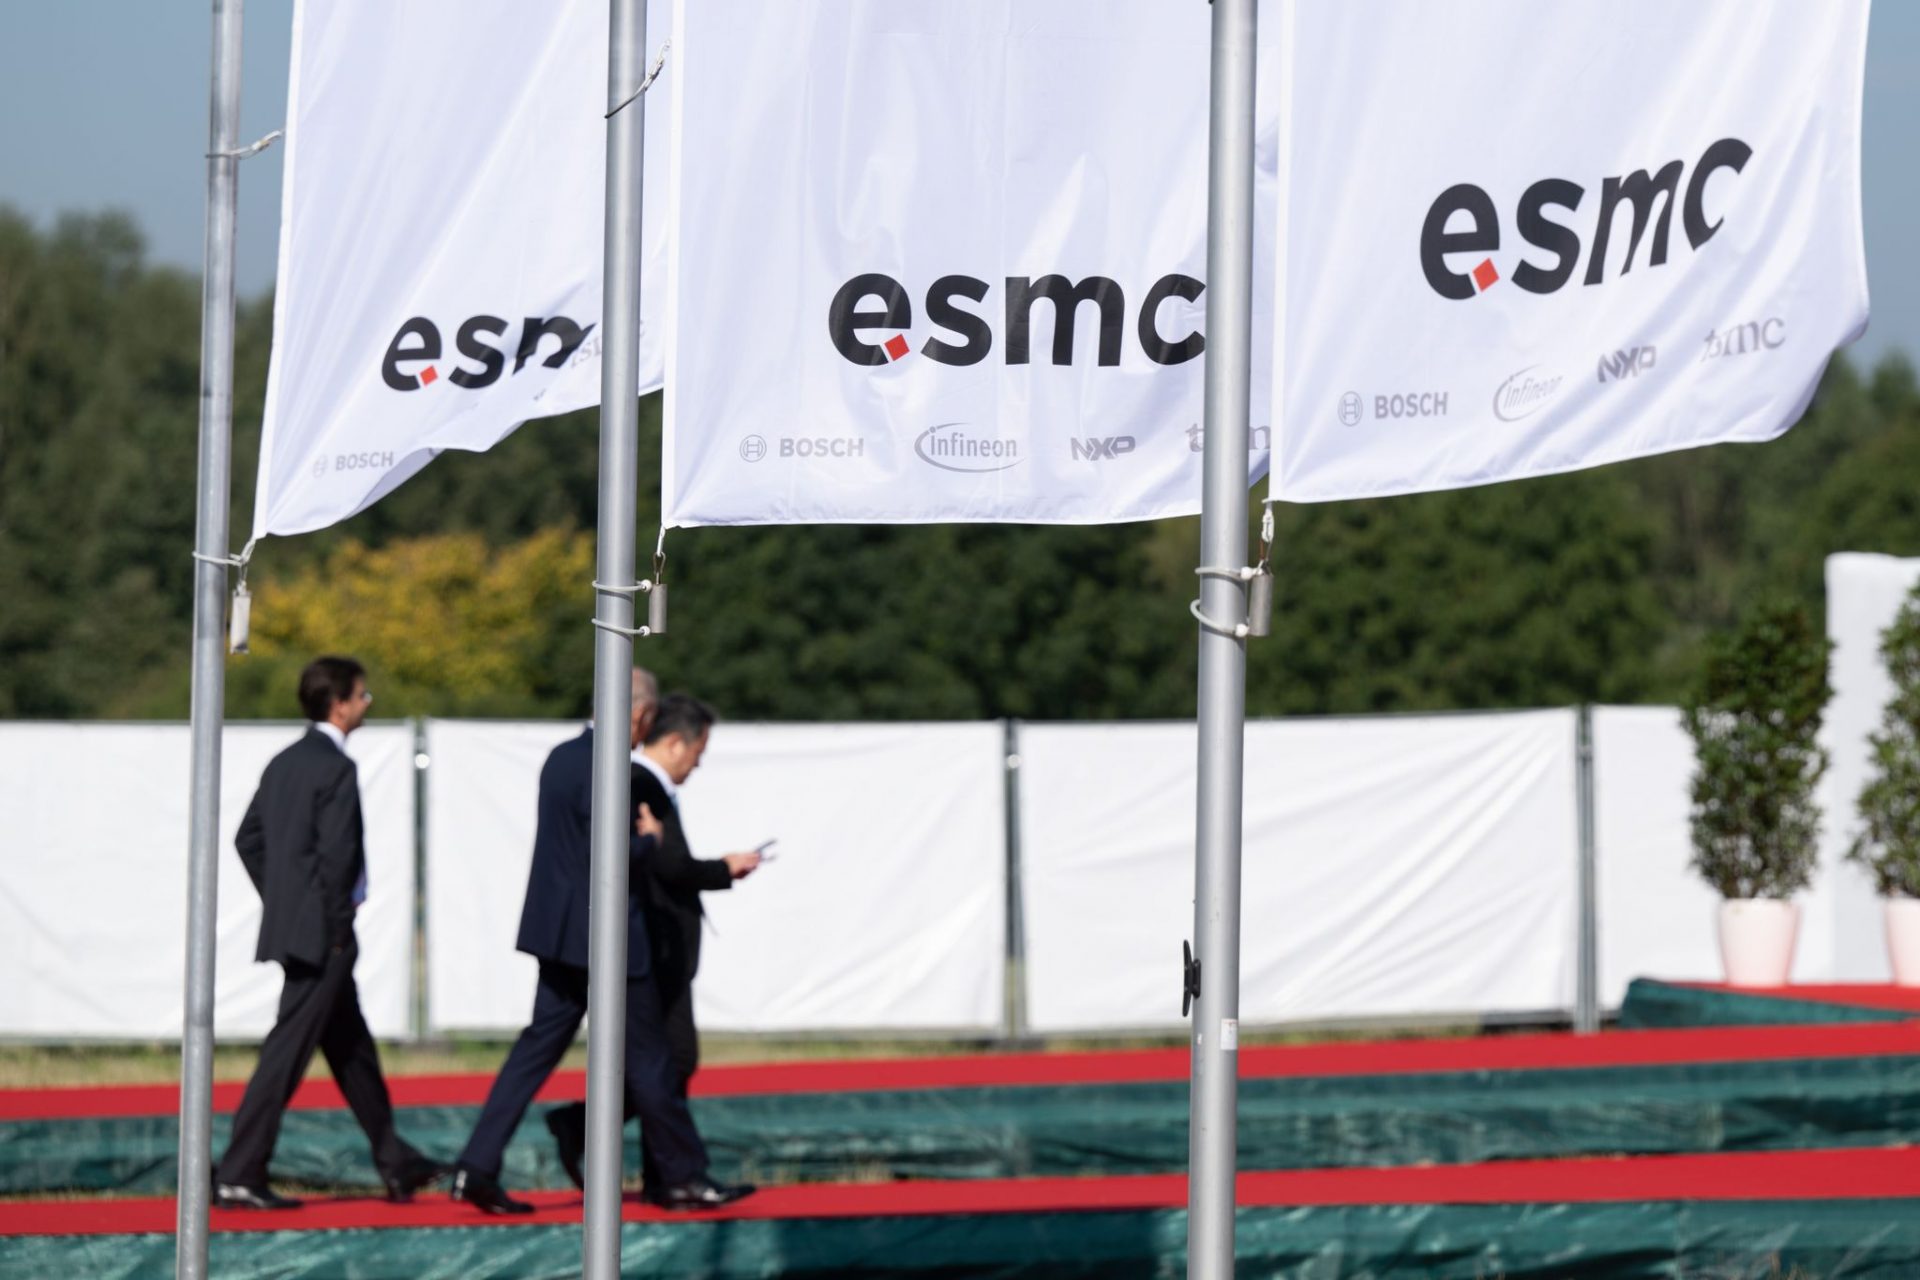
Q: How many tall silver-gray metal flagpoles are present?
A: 3